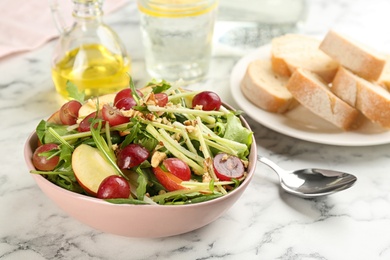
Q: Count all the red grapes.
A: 11